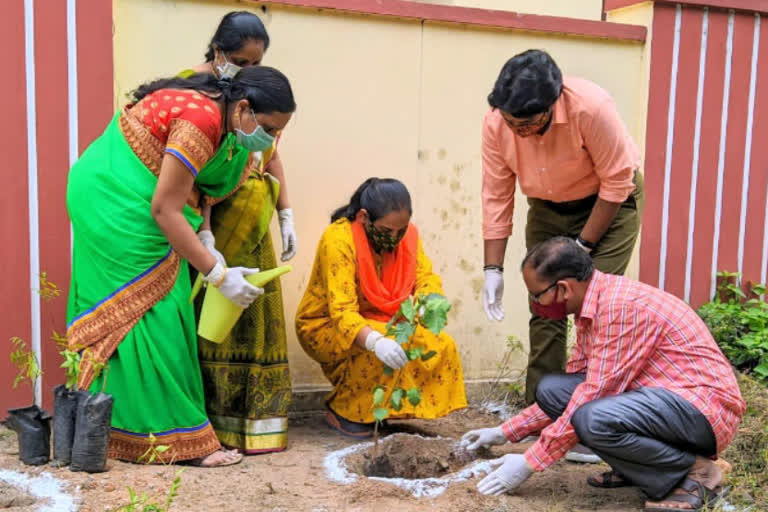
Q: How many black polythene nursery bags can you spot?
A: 3